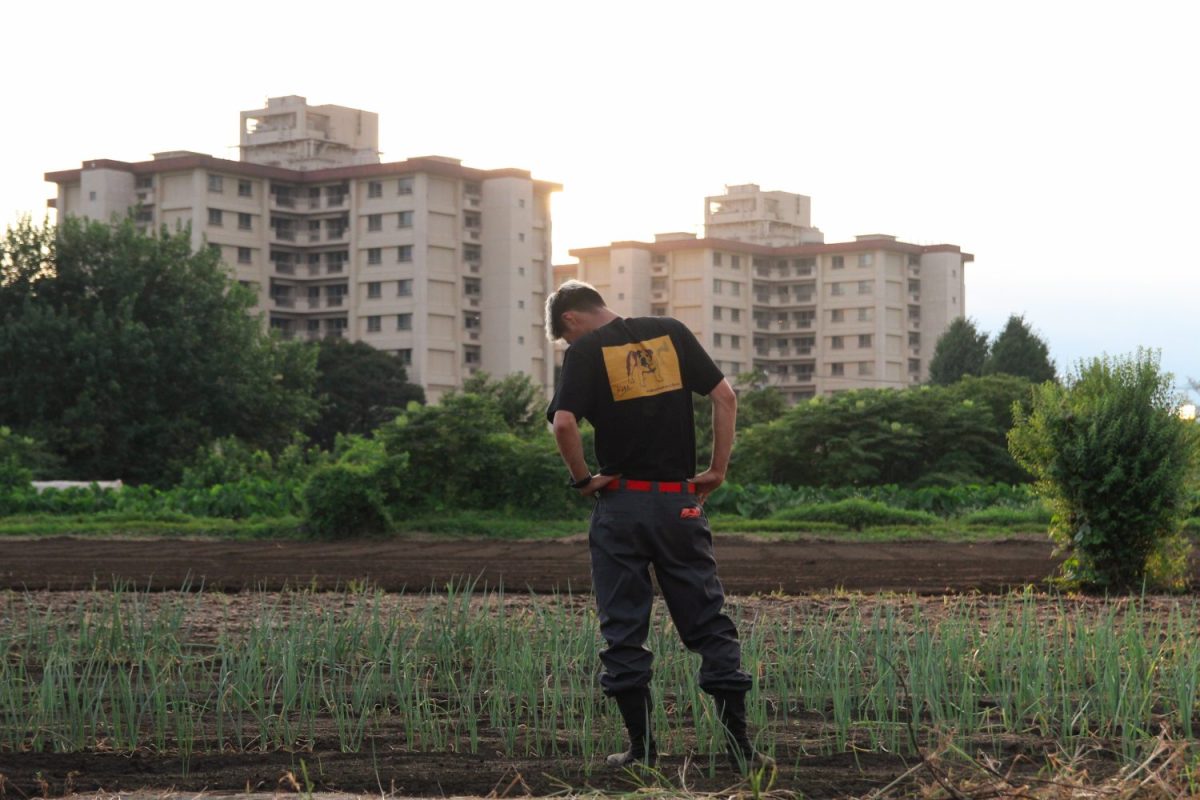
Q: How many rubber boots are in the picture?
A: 2